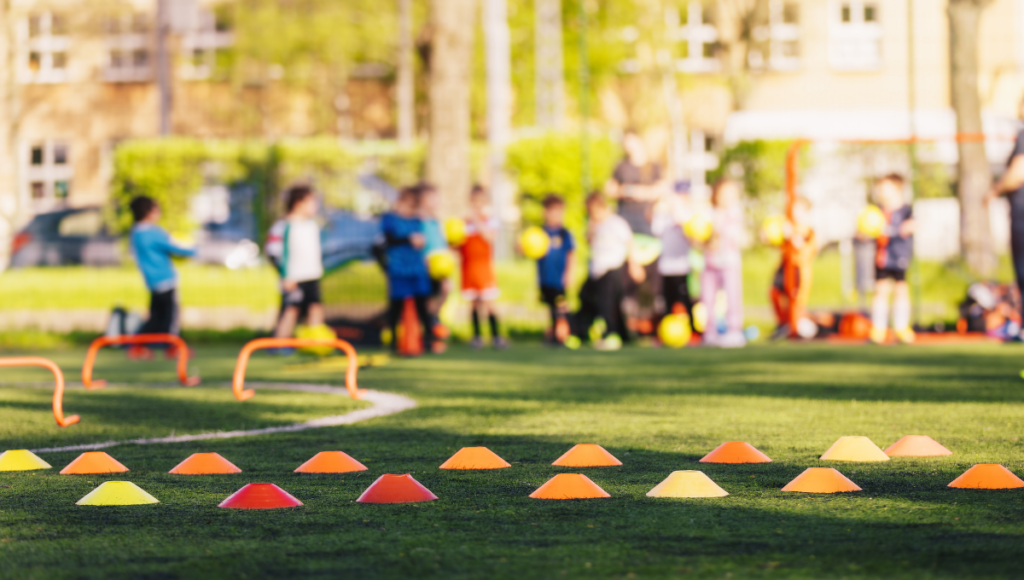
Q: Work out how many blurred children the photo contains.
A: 11